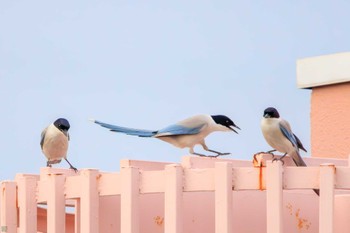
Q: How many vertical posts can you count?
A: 9